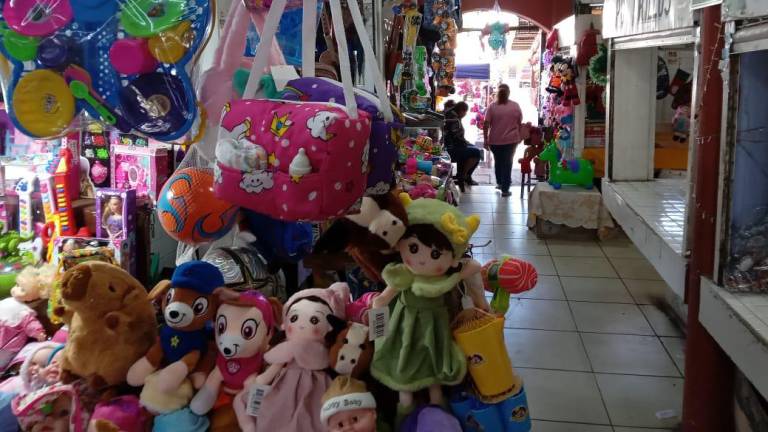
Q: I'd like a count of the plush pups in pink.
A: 1